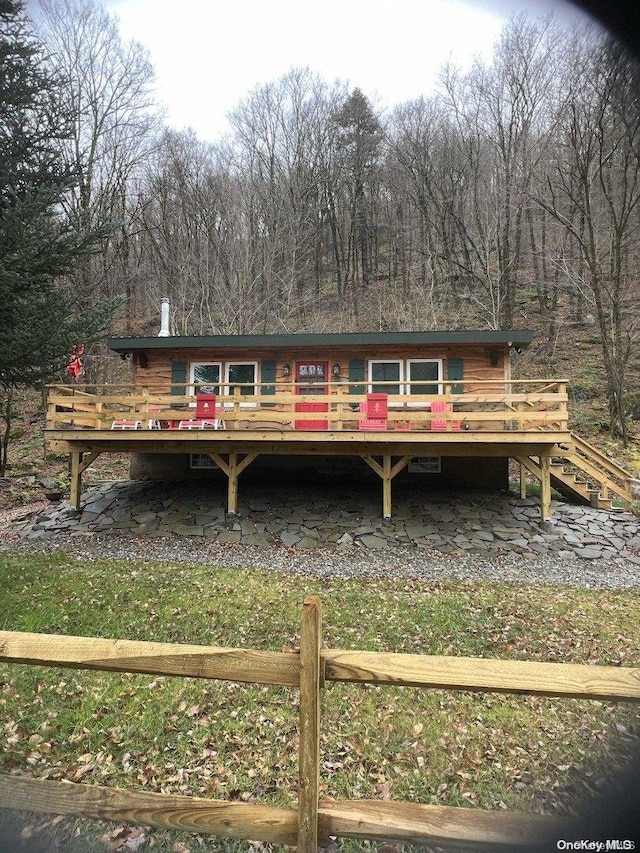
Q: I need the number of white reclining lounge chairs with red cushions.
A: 2